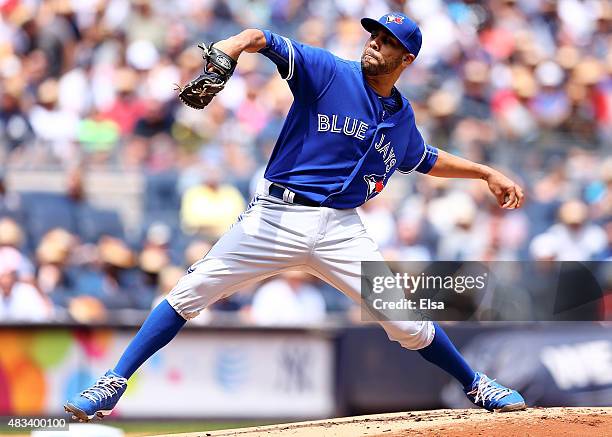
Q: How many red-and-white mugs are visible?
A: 0